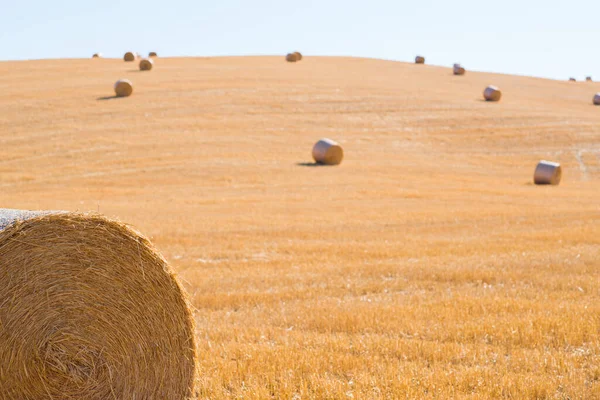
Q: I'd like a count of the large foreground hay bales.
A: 1